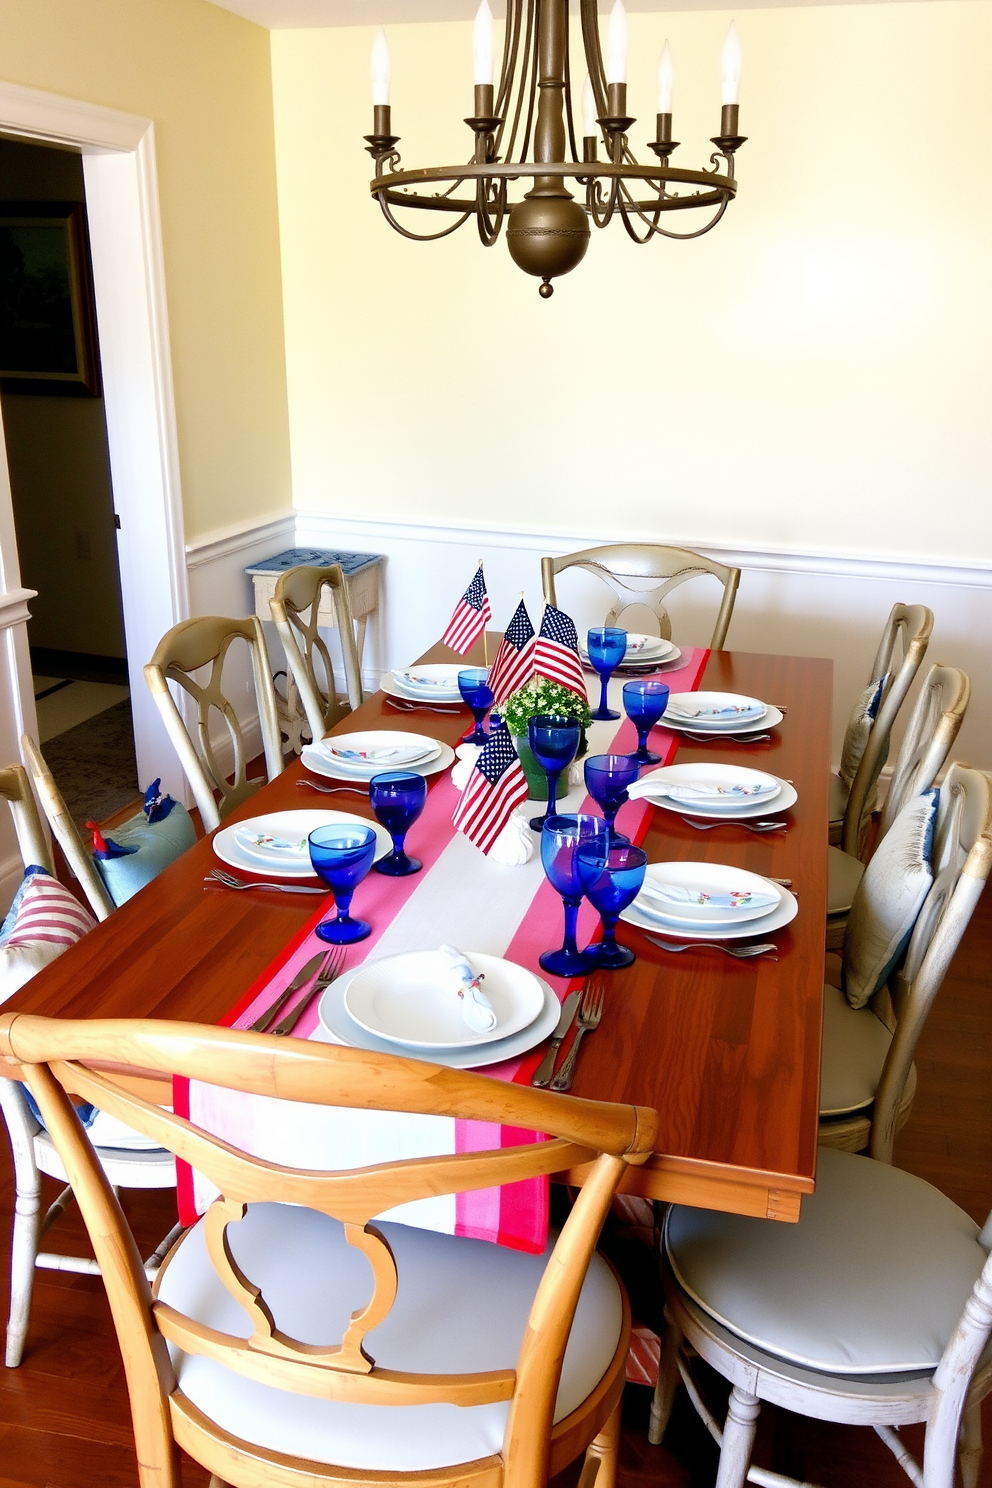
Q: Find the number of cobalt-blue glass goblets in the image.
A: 9